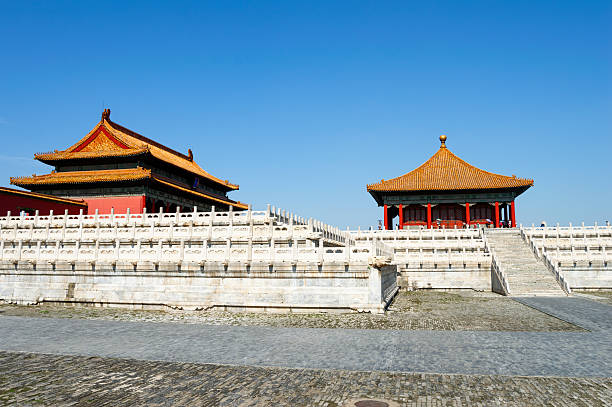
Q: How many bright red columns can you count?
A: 6